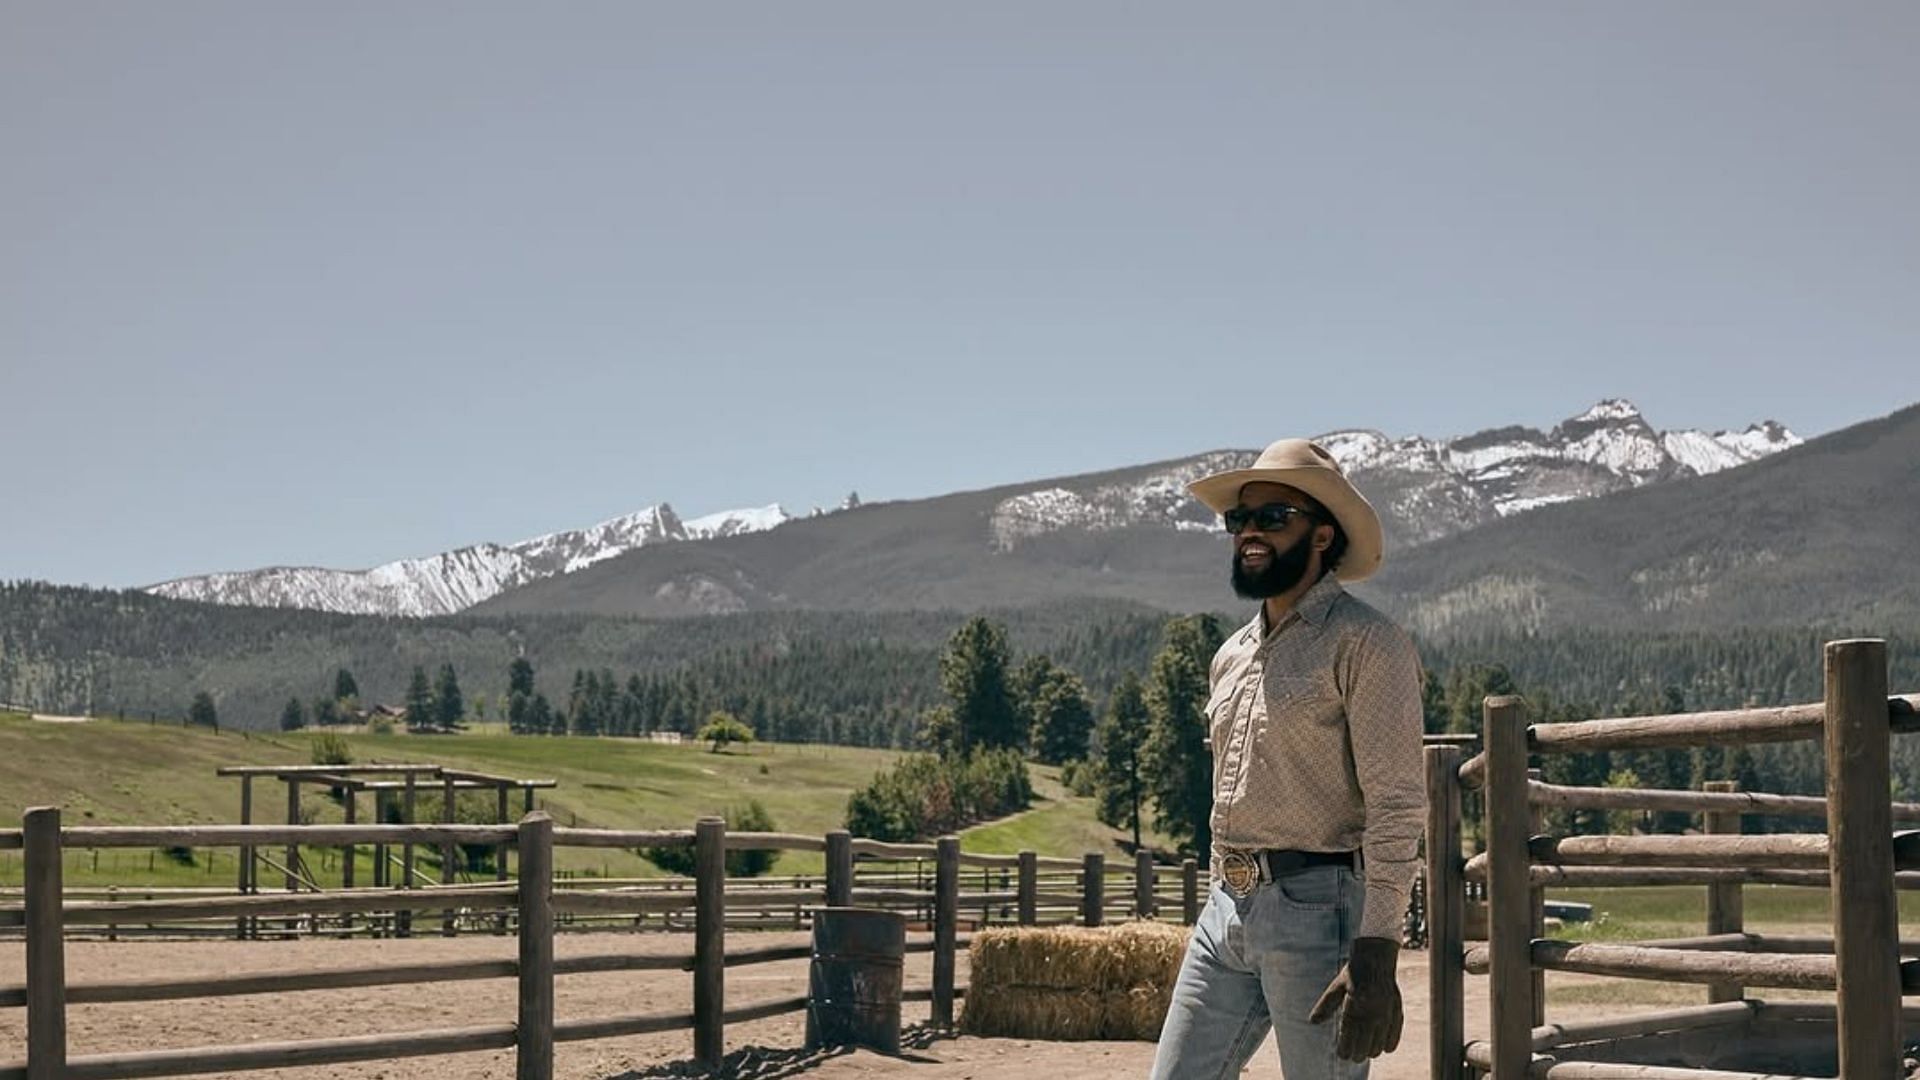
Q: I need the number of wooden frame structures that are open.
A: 1